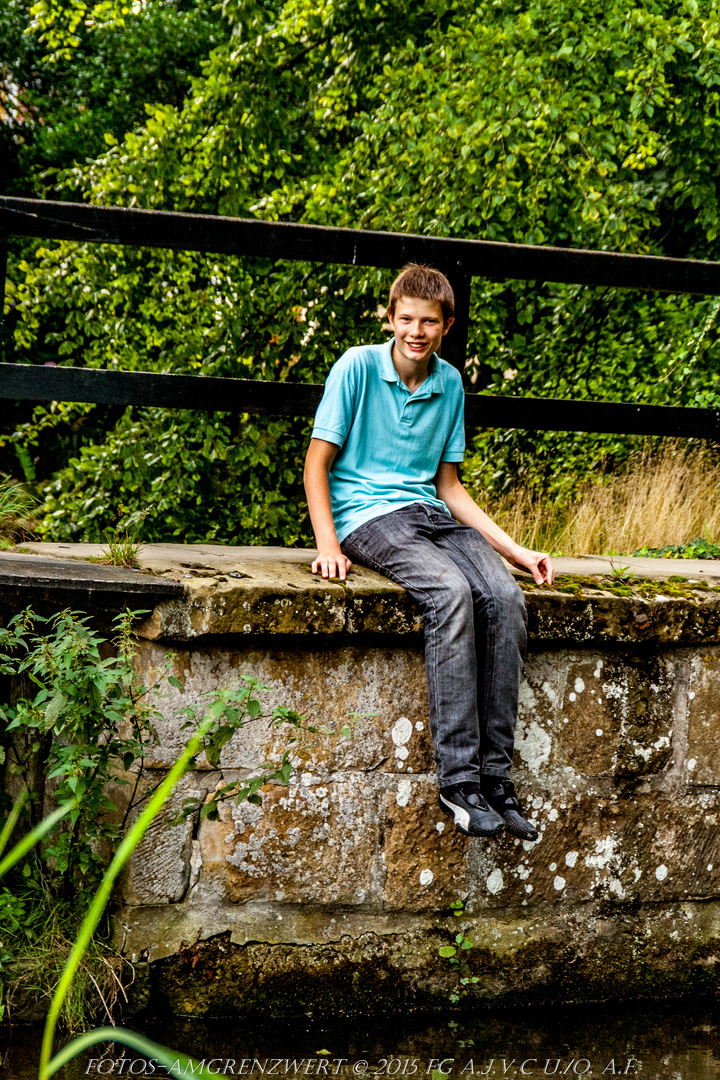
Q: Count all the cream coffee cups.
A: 0